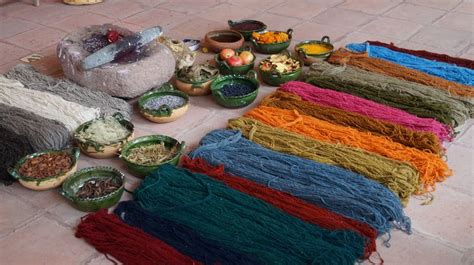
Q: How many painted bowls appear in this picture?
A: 12